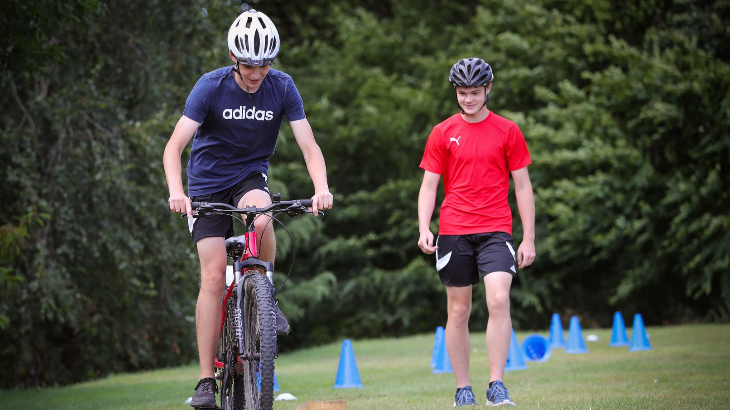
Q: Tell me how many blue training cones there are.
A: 10